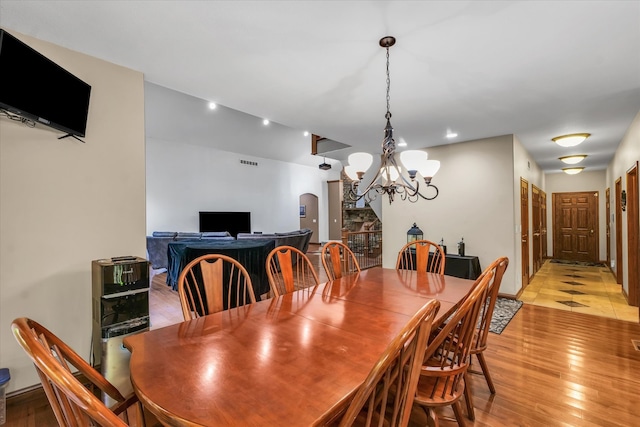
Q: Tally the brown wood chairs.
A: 8